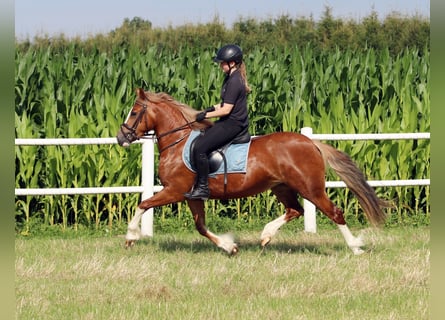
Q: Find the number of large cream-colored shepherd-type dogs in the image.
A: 0